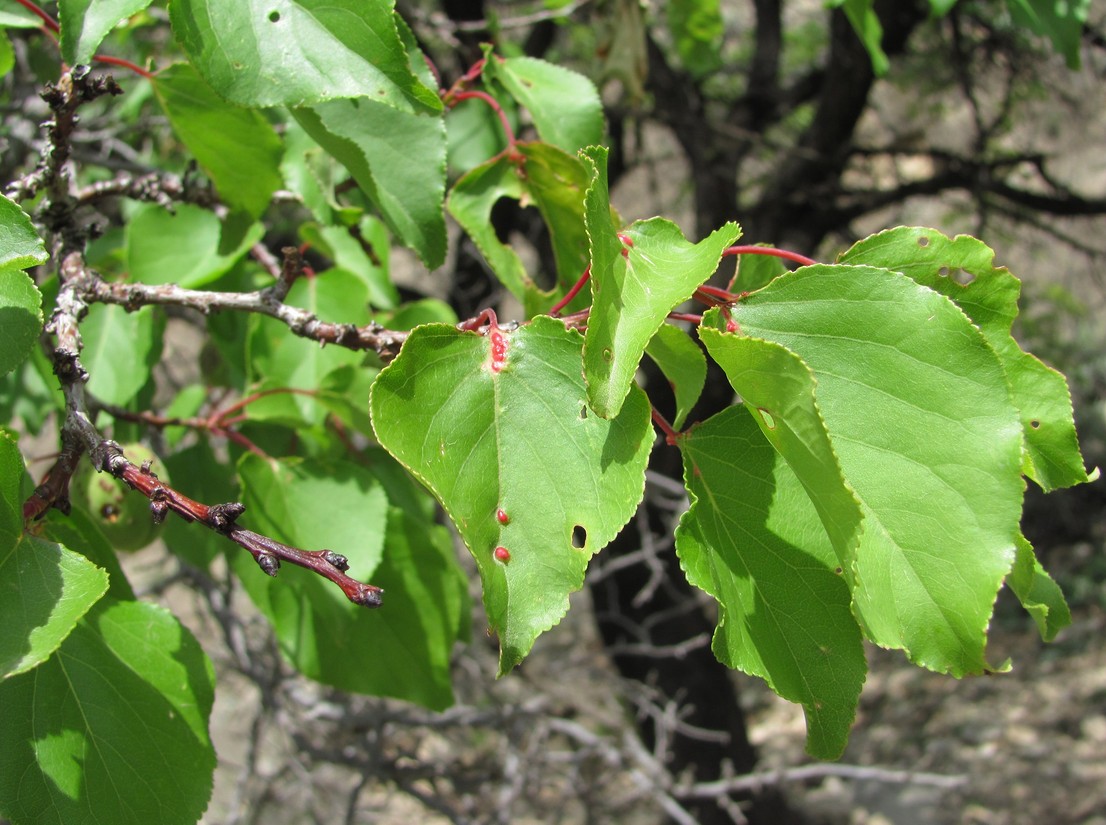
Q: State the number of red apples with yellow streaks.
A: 0